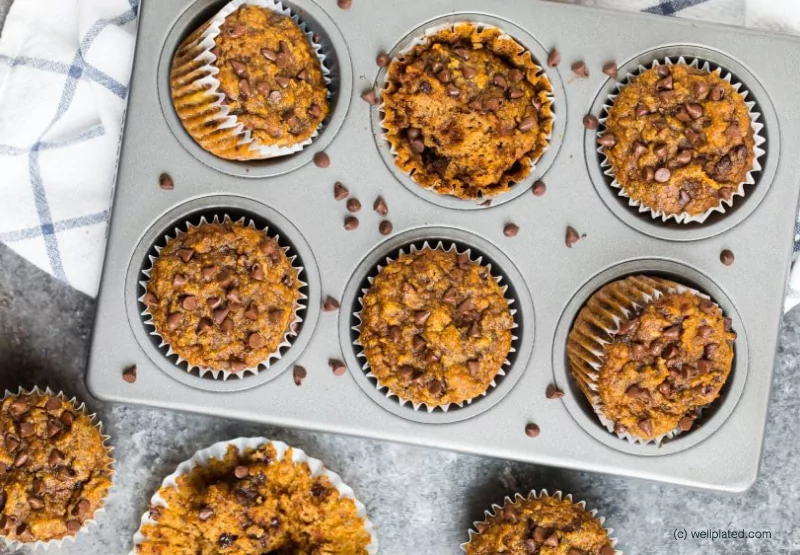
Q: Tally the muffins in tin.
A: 6